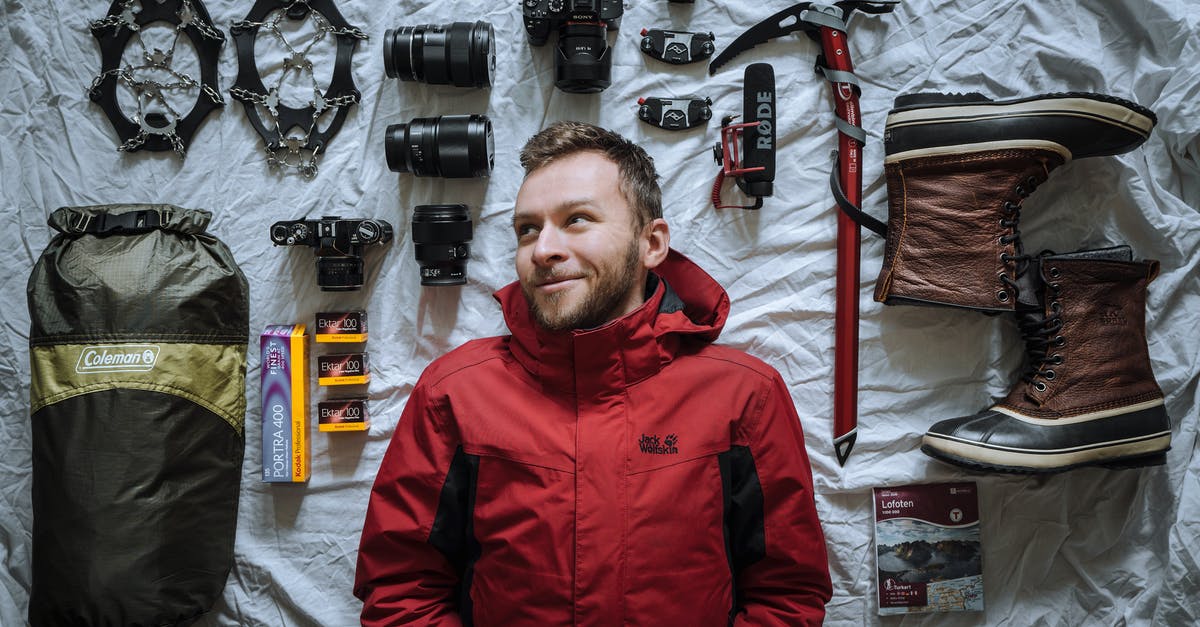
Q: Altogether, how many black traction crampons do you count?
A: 2